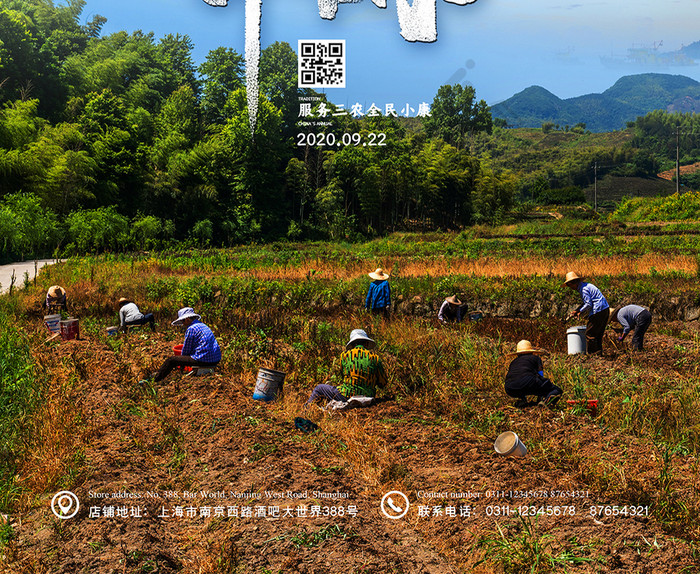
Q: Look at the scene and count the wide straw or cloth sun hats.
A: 9